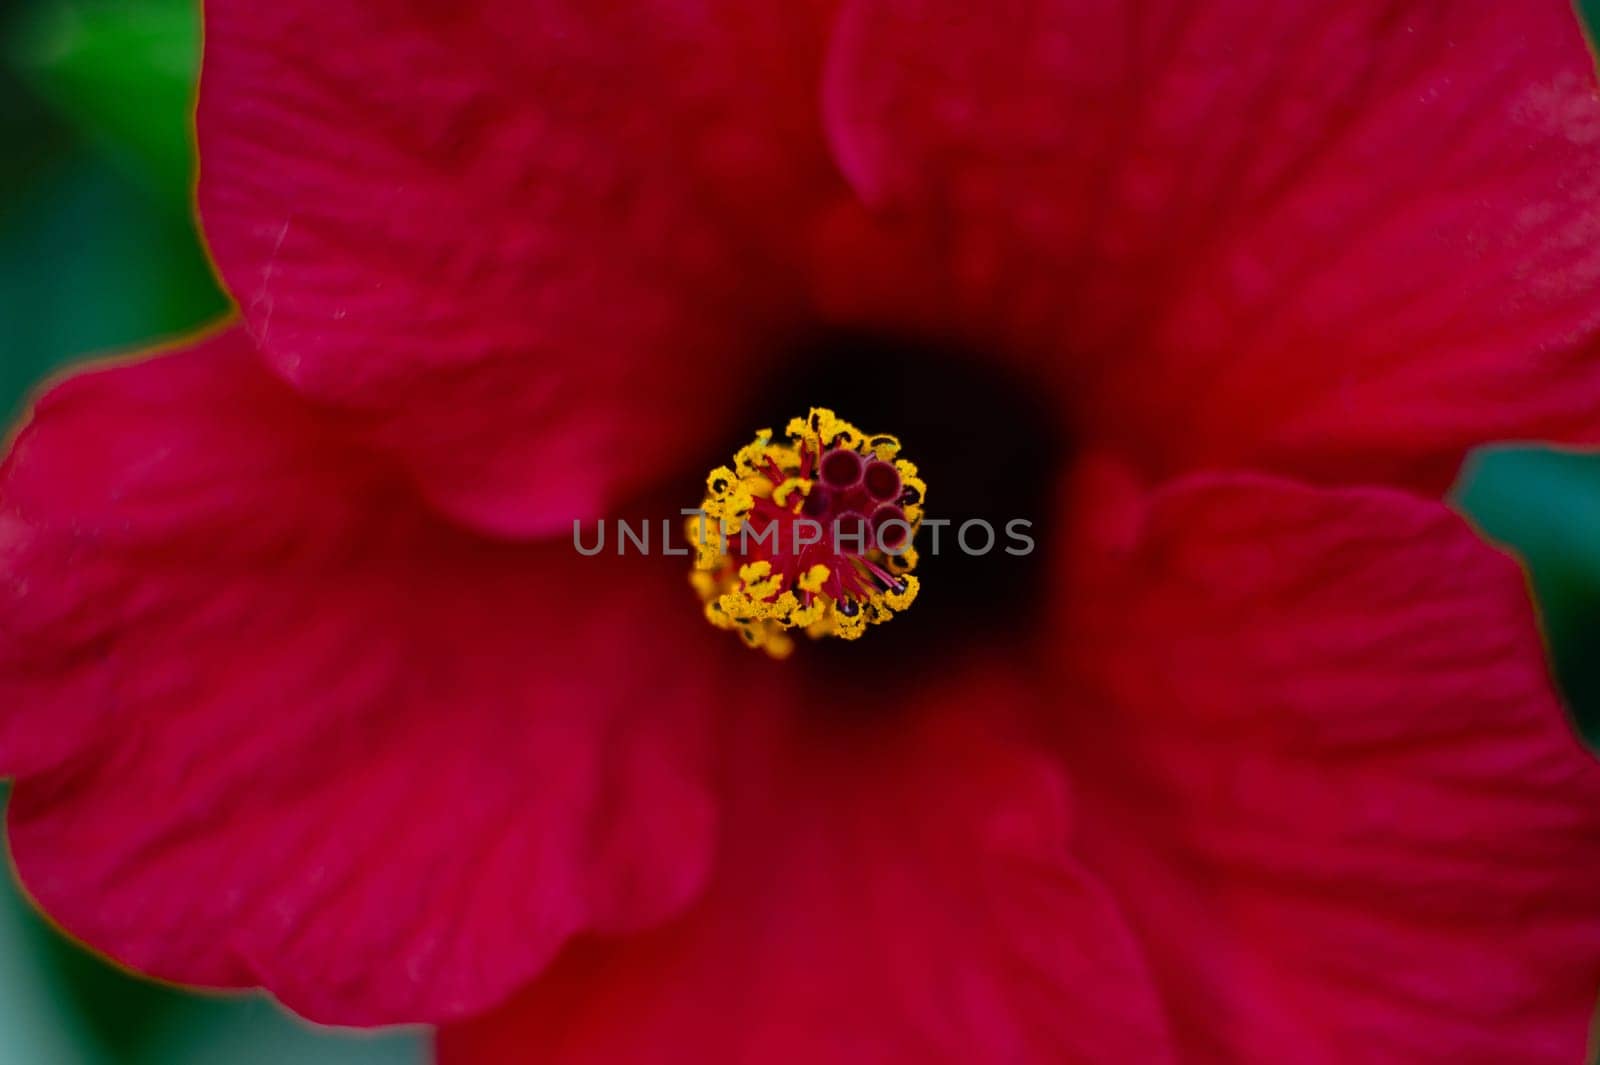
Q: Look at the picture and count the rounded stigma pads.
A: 5